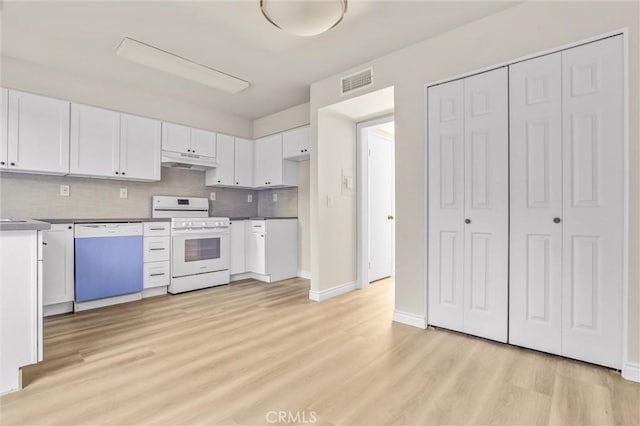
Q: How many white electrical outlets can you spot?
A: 5